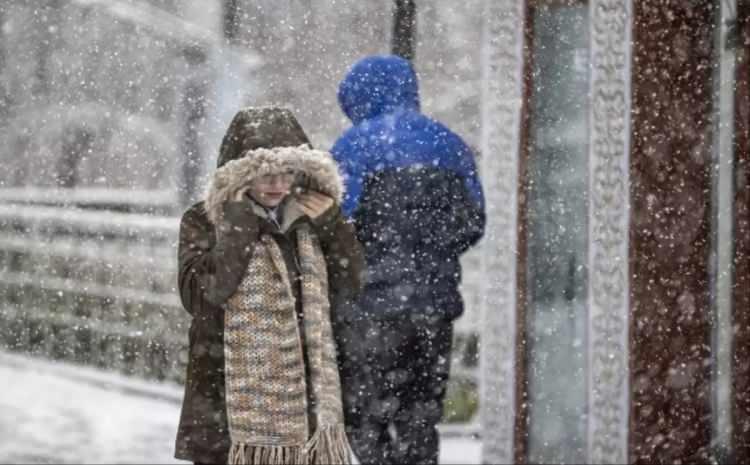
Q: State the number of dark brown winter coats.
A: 1